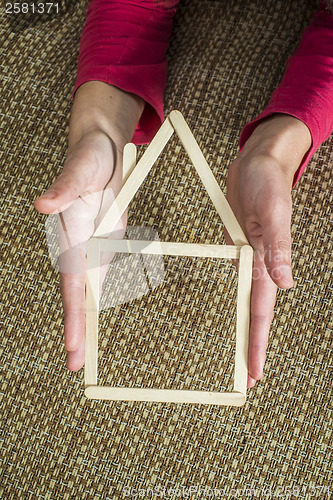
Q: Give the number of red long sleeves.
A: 2